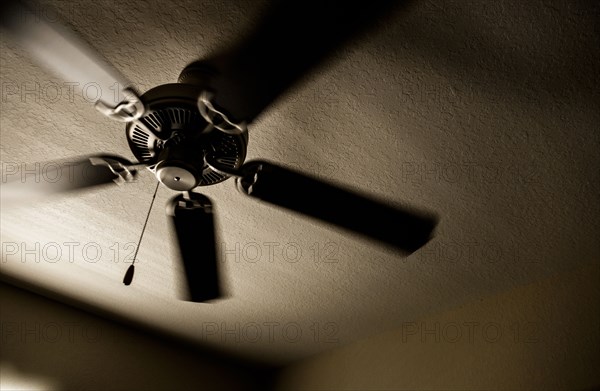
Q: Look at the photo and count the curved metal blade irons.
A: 5